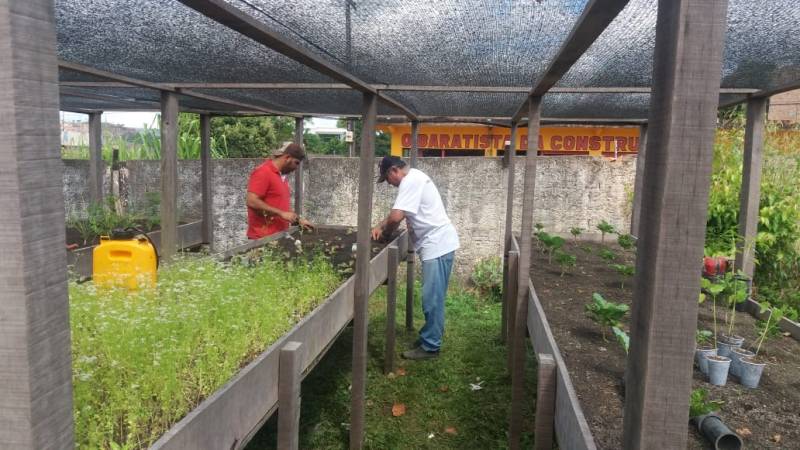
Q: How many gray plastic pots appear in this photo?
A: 6